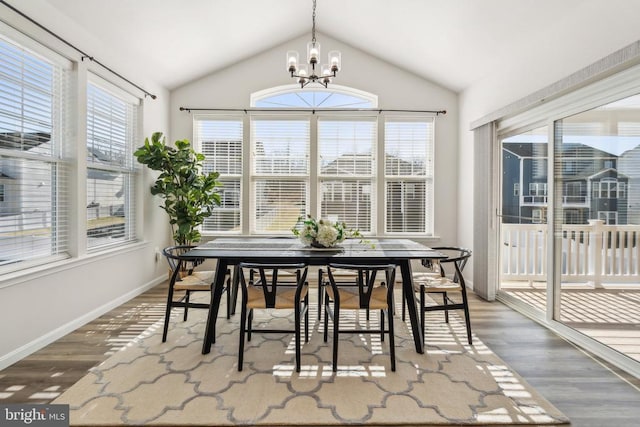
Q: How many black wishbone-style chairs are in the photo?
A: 6